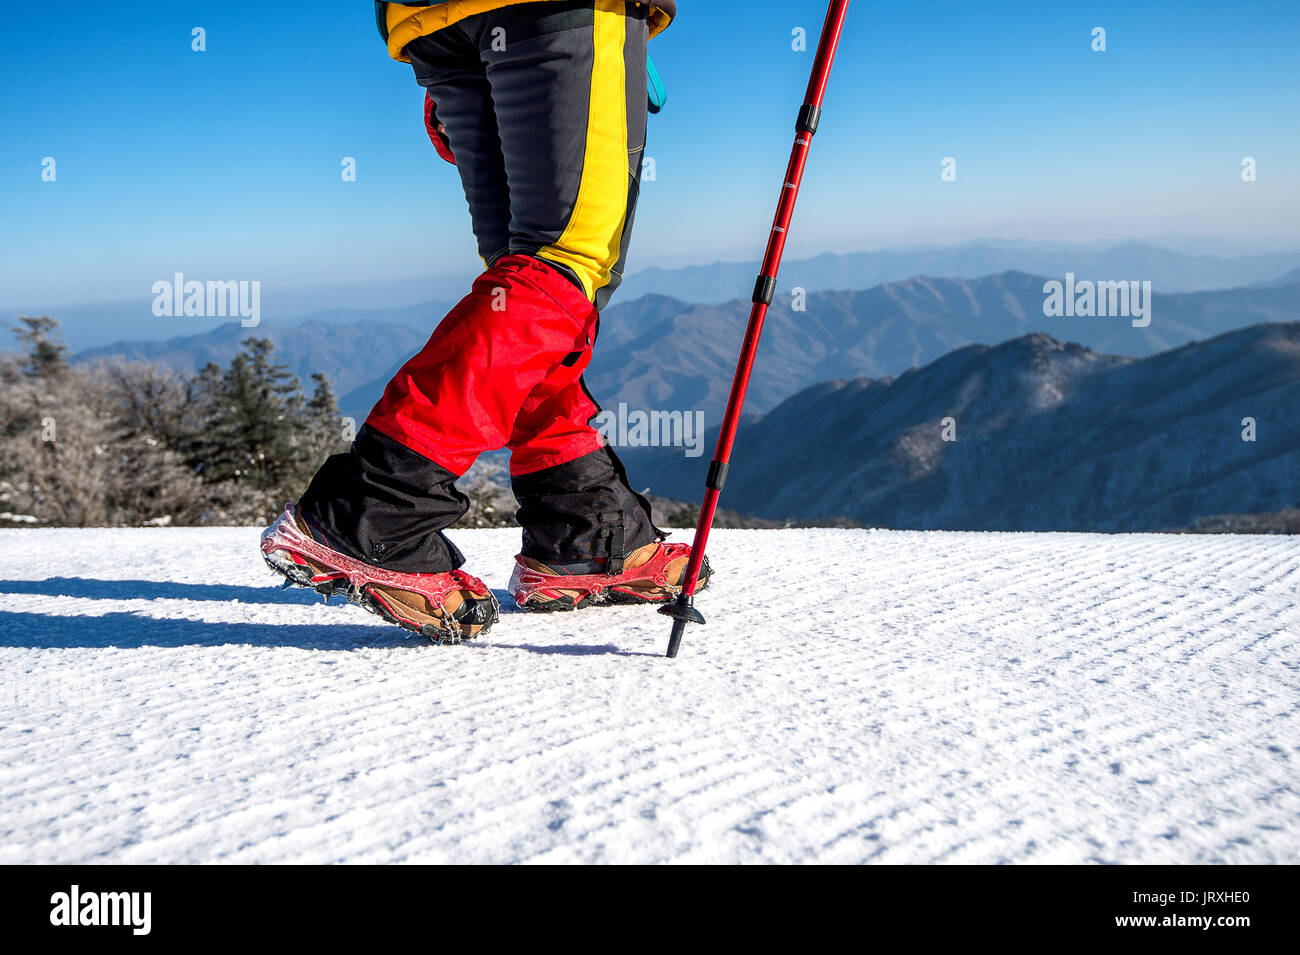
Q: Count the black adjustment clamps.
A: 3